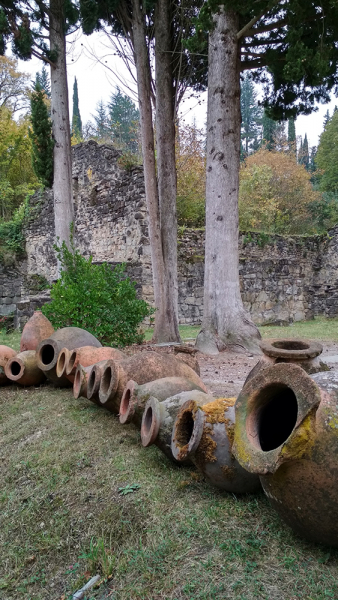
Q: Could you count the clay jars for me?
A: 14